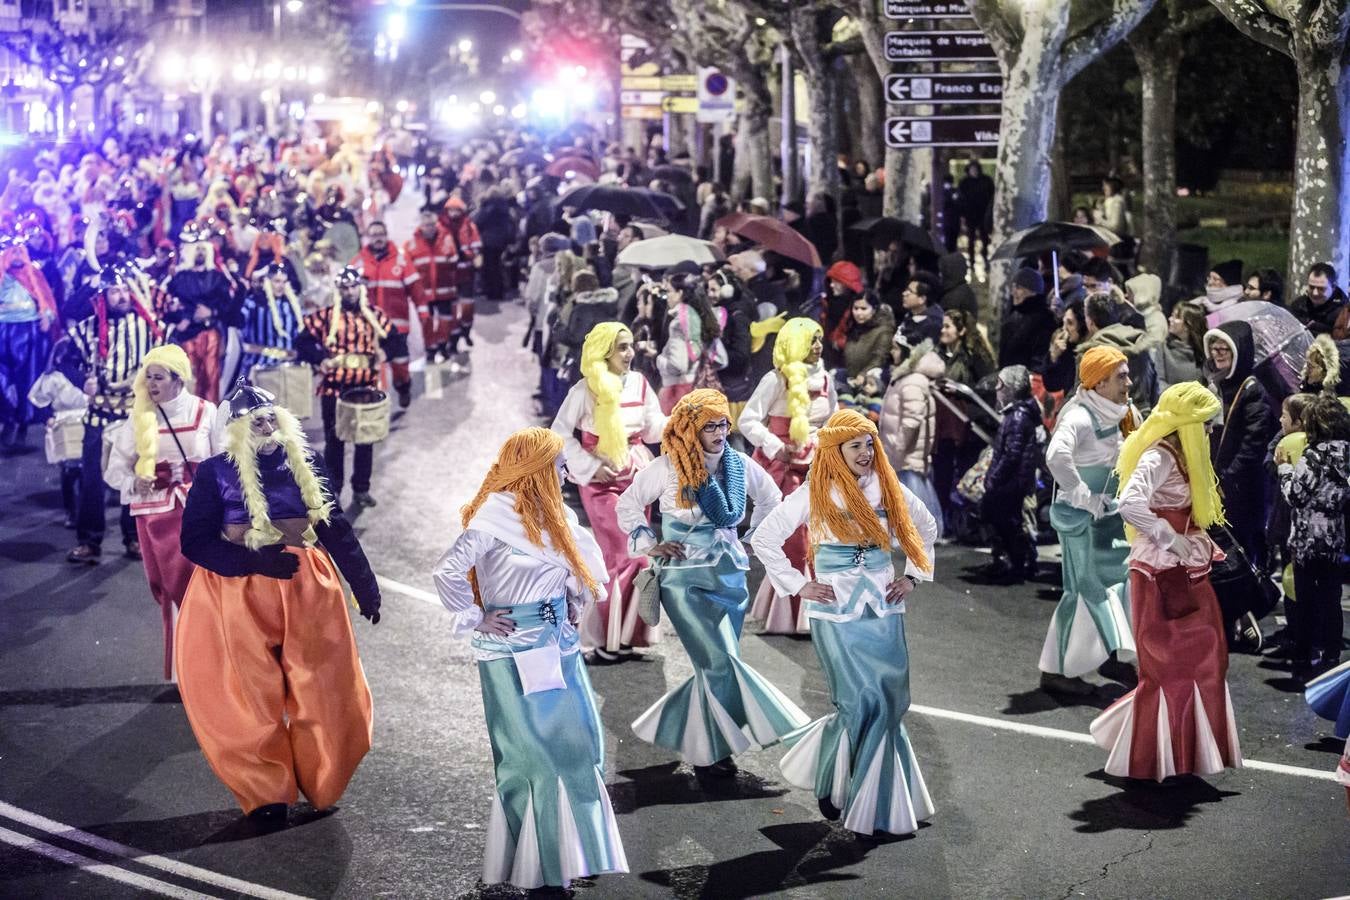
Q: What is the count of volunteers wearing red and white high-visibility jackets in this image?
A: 3